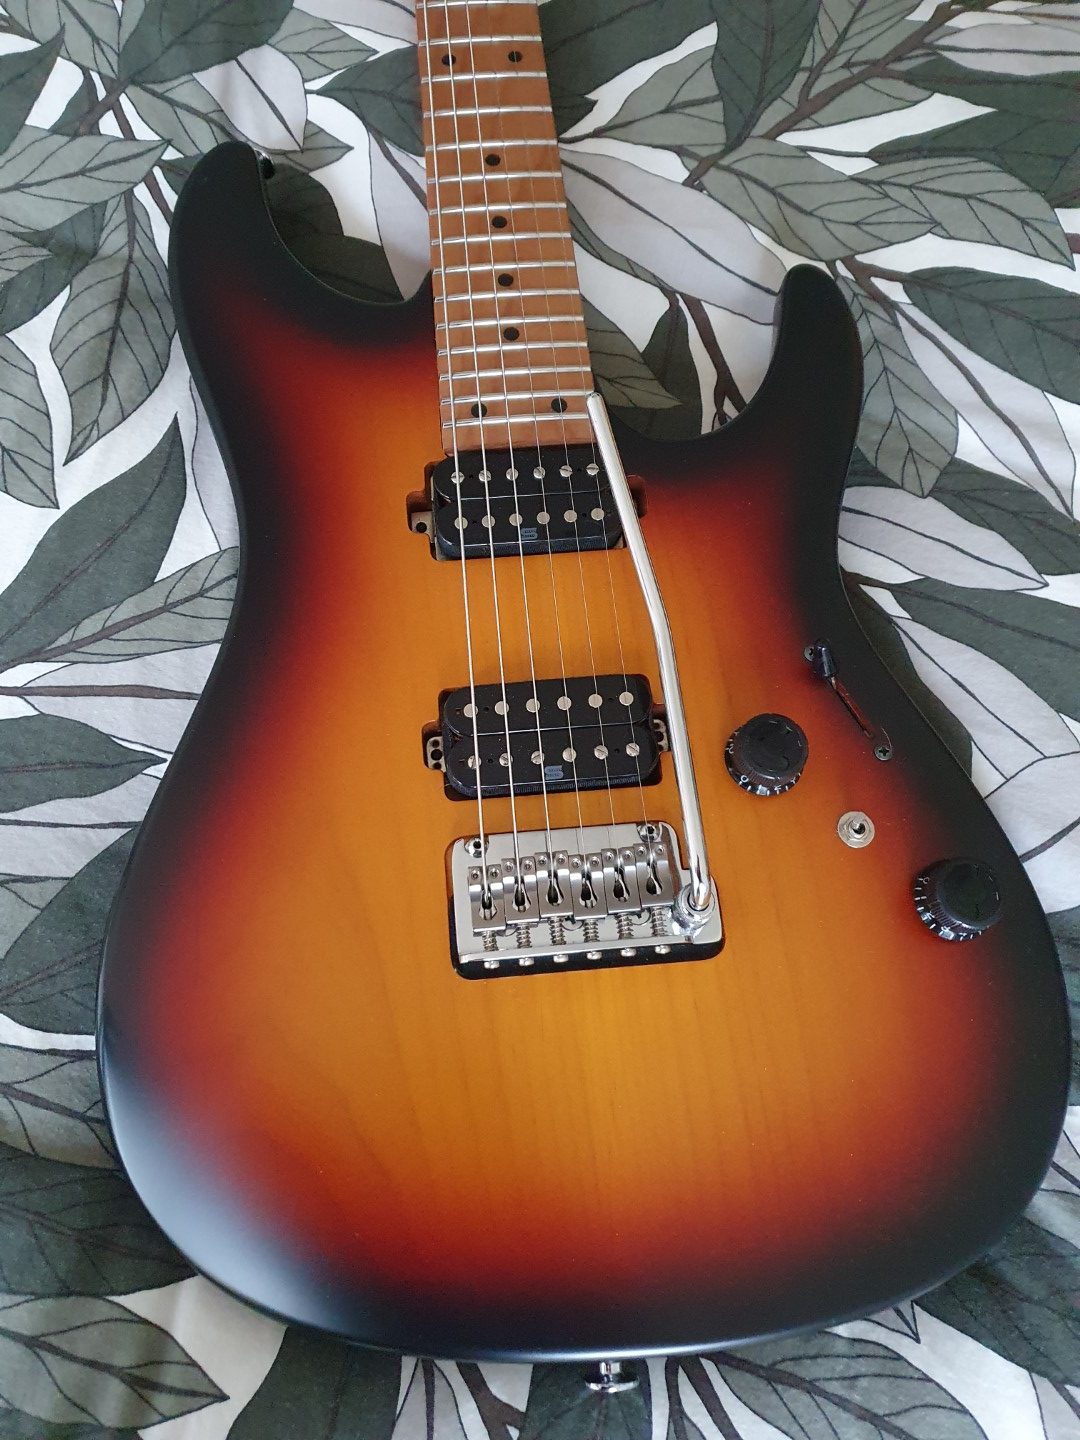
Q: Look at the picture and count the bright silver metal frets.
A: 15